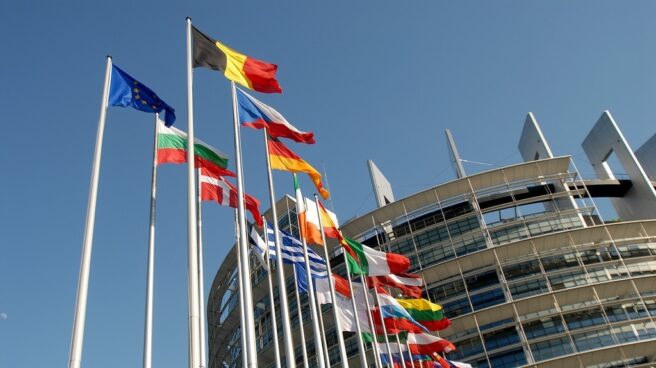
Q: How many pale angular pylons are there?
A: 5